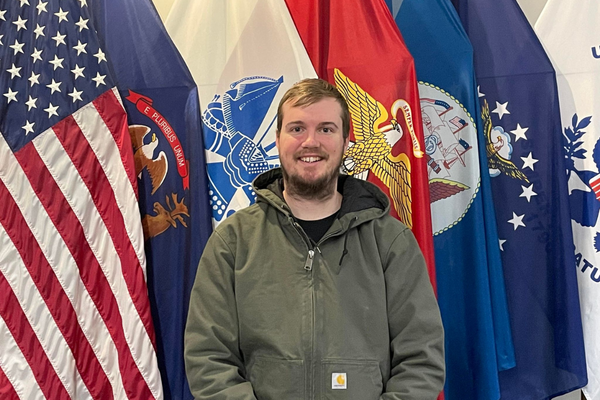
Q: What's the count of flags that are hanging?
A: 7